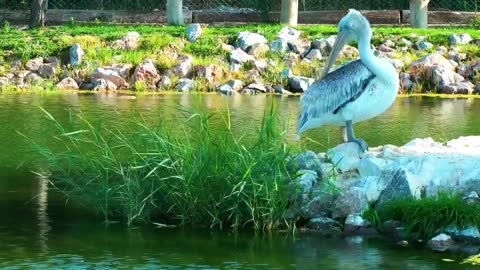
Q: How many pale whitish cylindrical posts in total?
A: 3